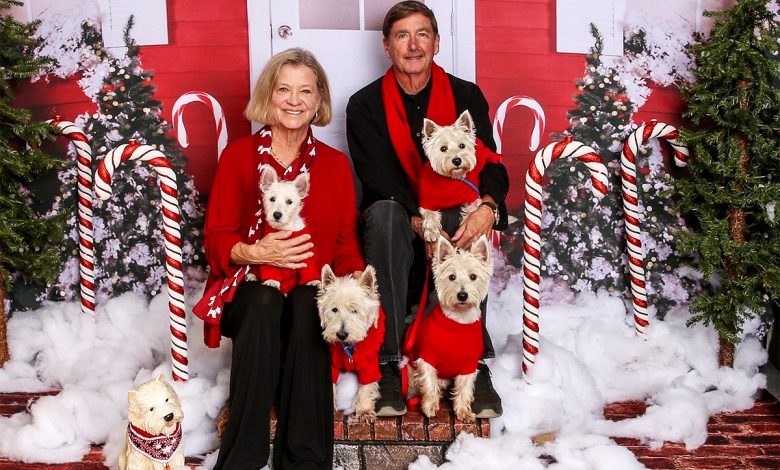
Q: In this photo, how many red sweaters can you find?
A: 5